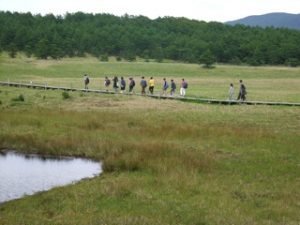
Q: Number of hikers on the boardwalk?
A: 12